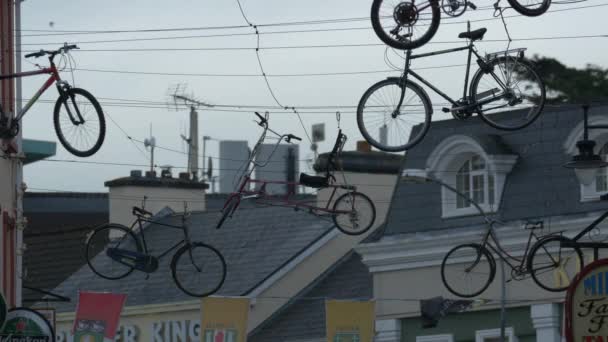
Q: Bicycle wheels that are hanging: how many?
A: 11